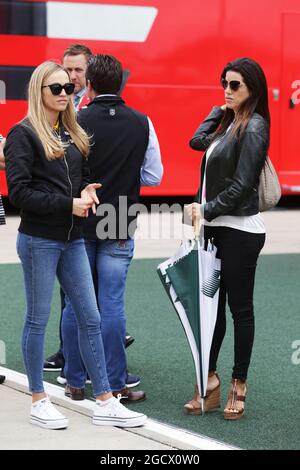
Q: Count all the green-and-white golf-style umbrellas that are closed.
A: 1